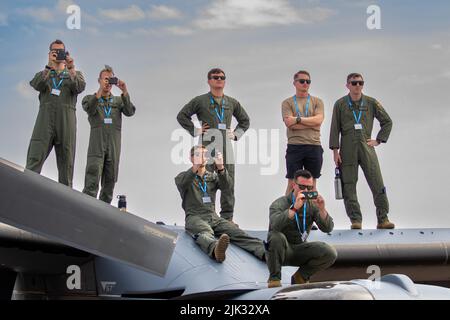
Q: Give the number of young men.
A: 7